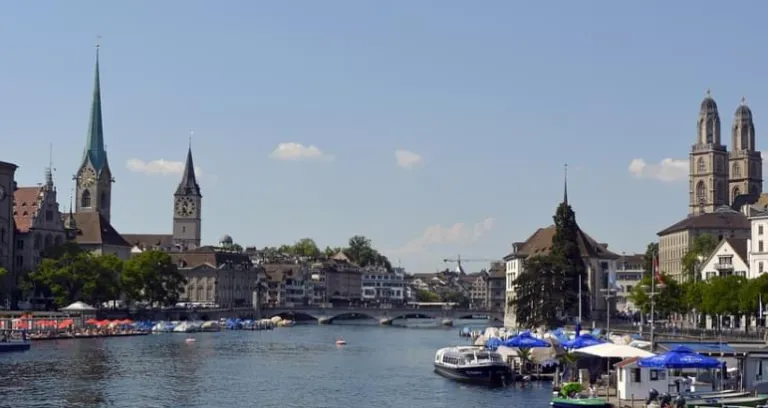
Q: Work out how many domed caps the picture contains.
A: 2